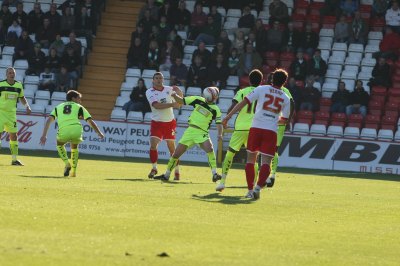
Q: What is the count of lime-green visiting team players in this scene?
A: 5